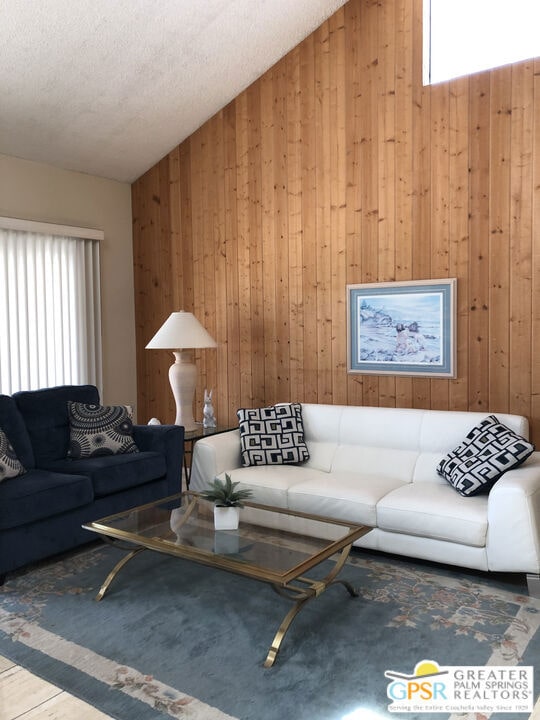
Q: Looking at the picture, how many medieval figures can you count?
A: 0